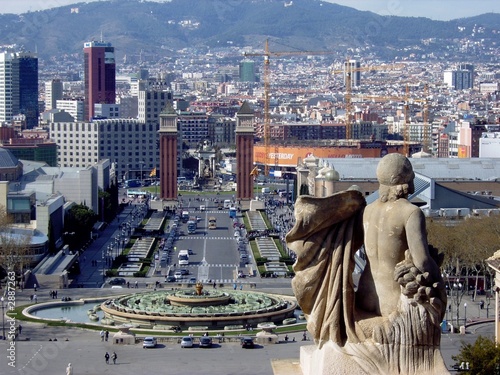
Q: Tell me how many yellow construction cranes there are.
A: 4